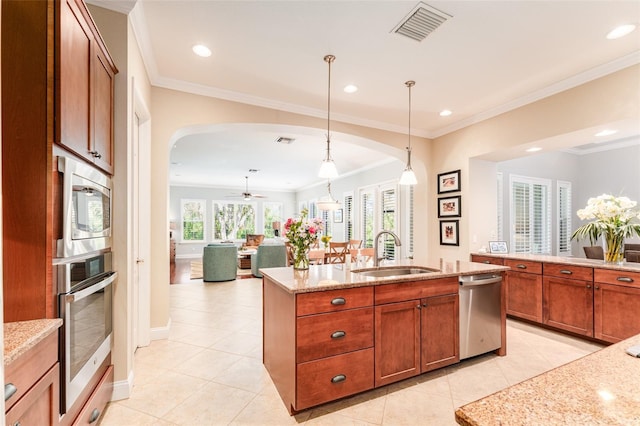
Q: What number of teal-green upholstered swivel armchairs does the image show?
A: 2